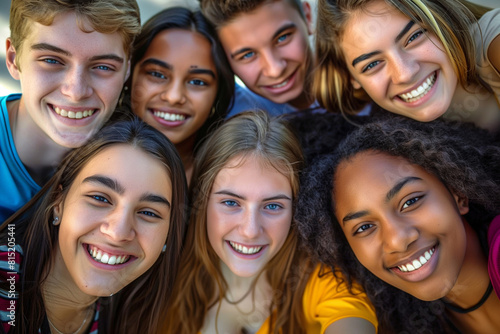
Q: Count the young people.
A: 7